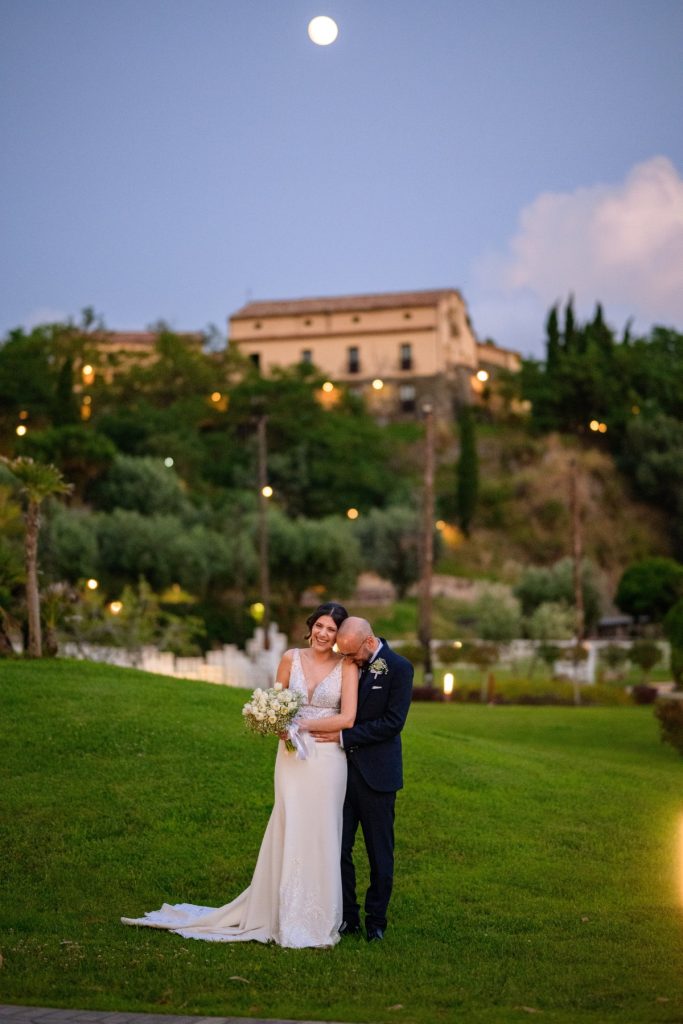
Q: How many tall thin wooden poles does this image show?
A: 3